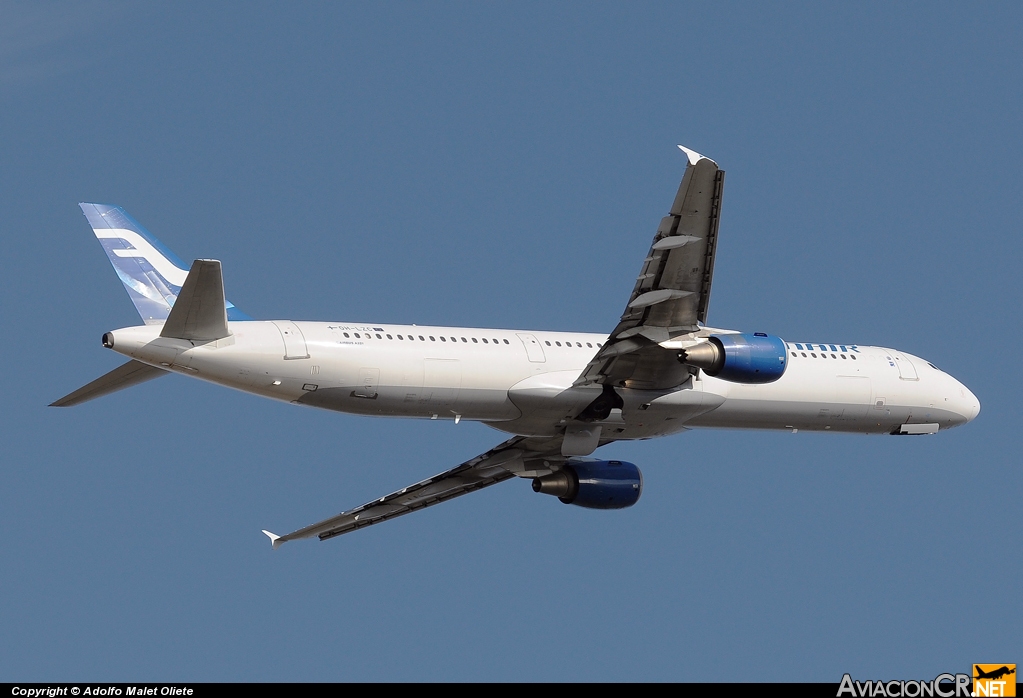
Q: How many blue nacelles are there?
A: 2